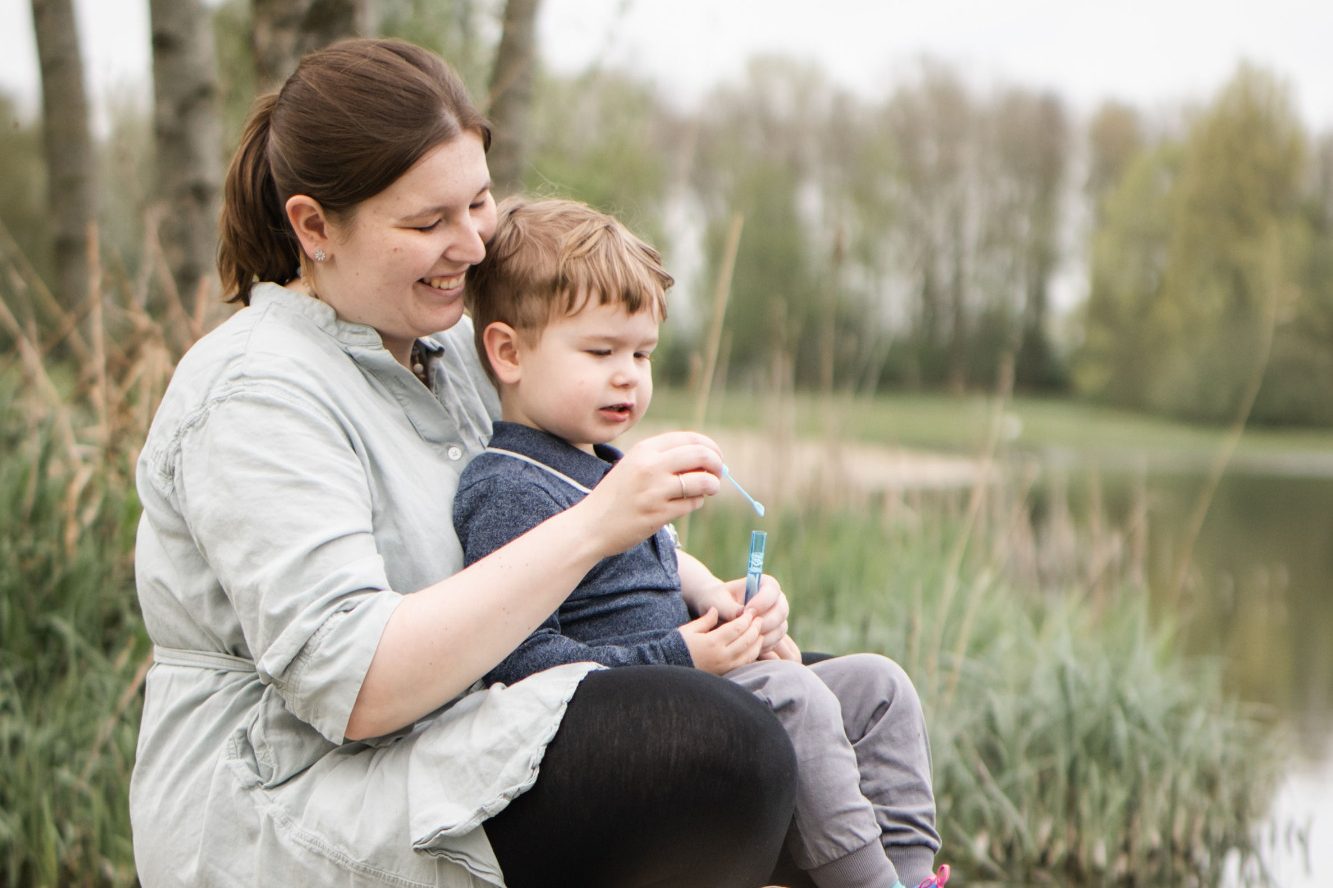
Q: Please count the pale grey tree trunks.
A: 4